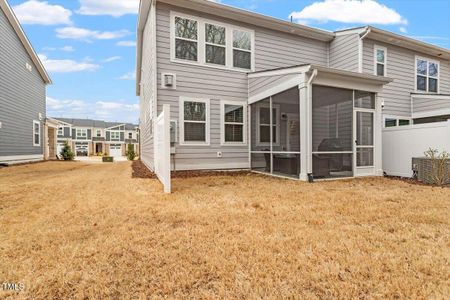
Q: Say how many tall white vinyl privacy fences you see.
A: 2